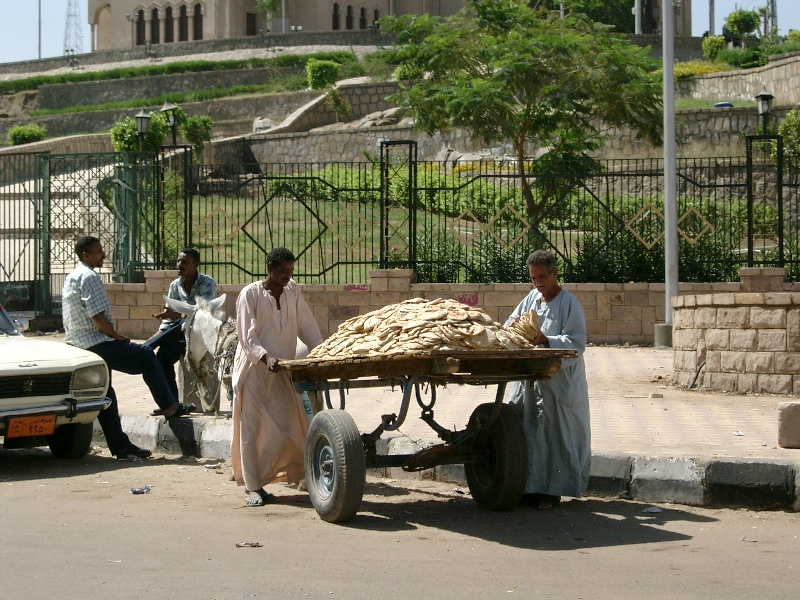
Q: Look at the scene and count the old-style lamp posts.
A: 3